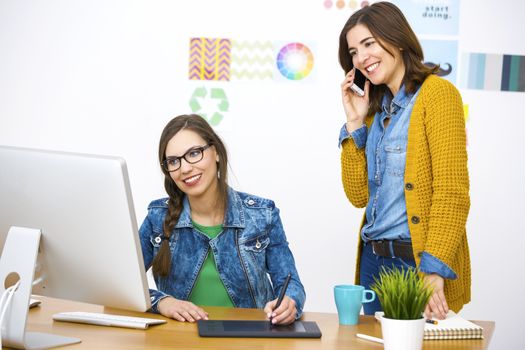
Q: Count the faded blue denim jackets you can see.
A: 1